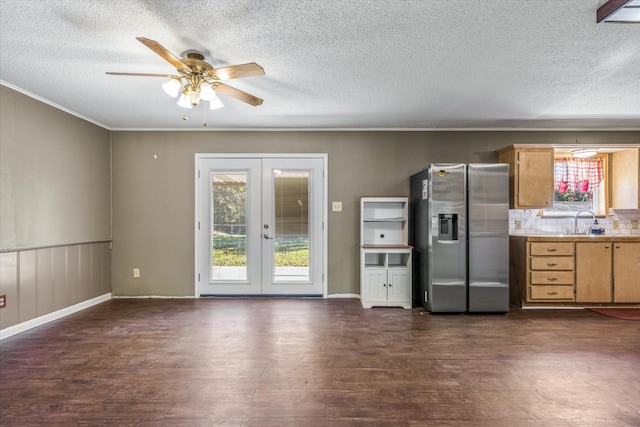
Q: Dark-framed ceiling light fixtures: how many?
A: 1